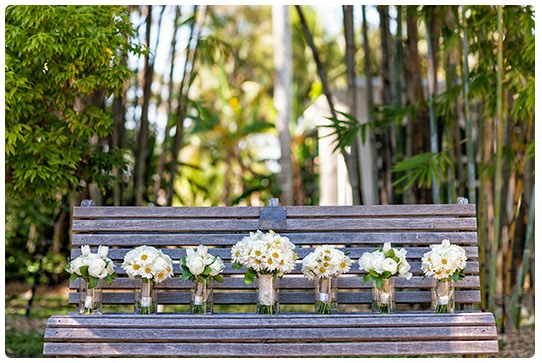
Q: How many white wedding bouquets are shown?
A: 7